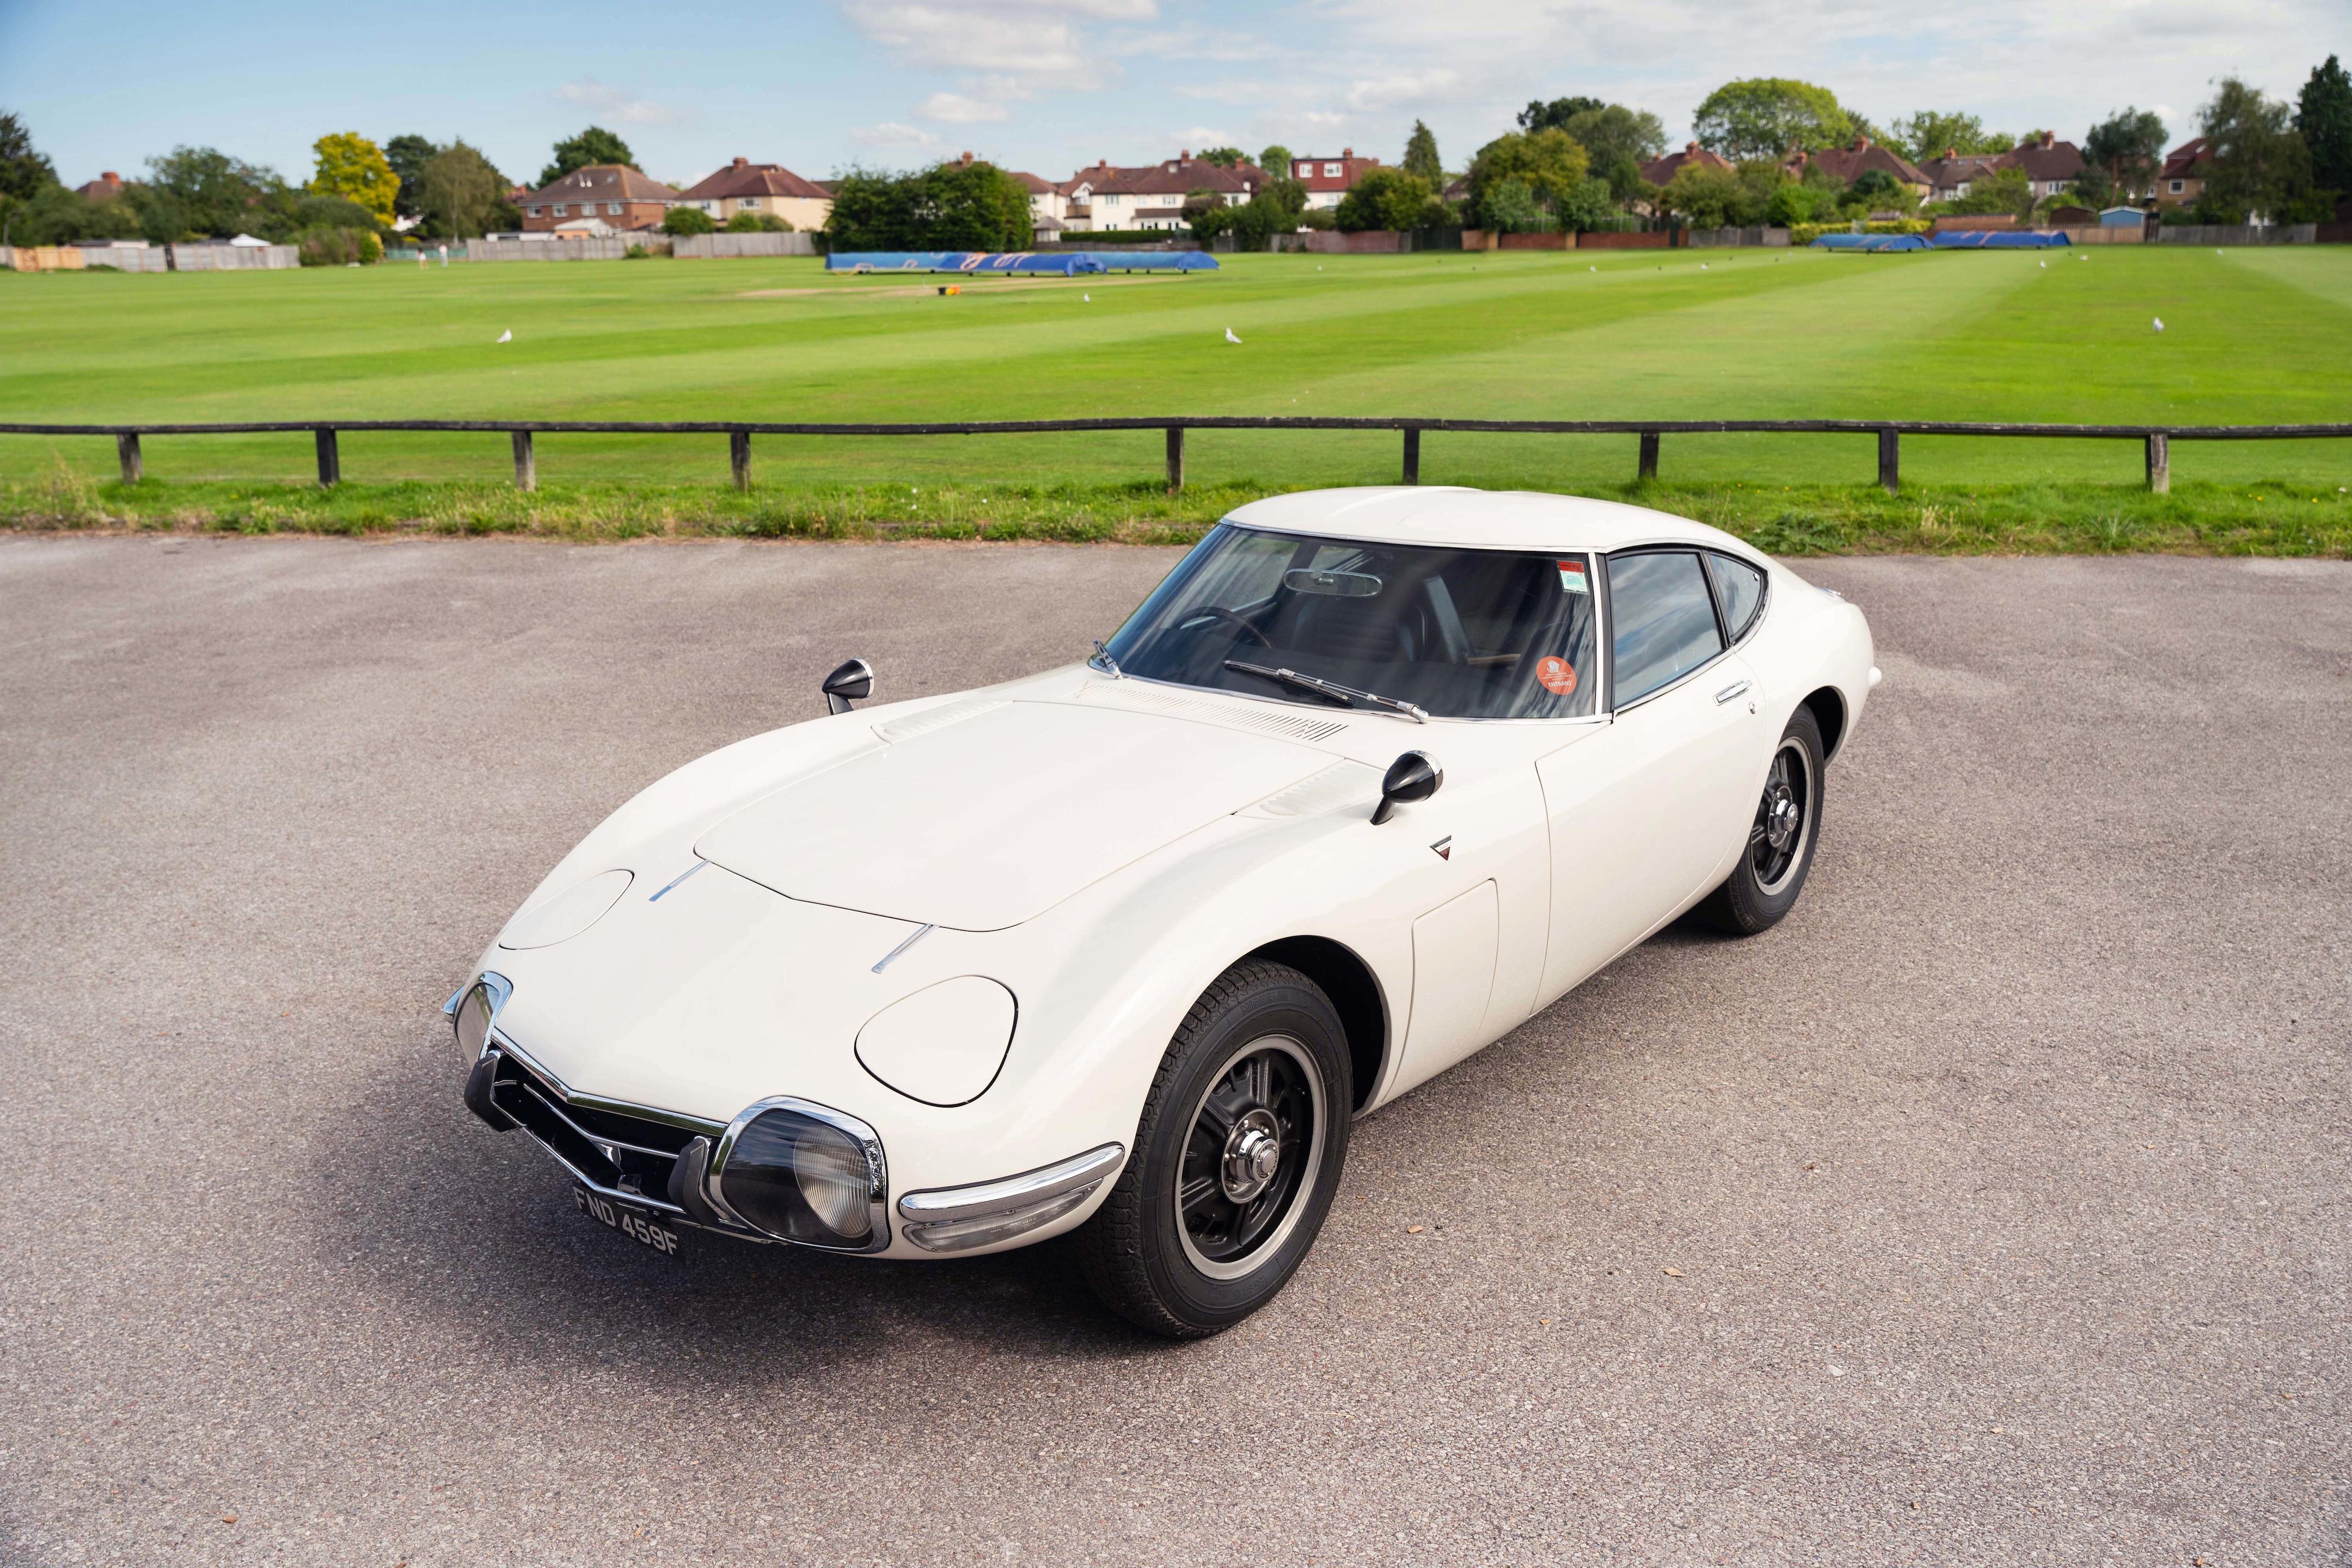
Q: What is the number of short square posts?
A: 9